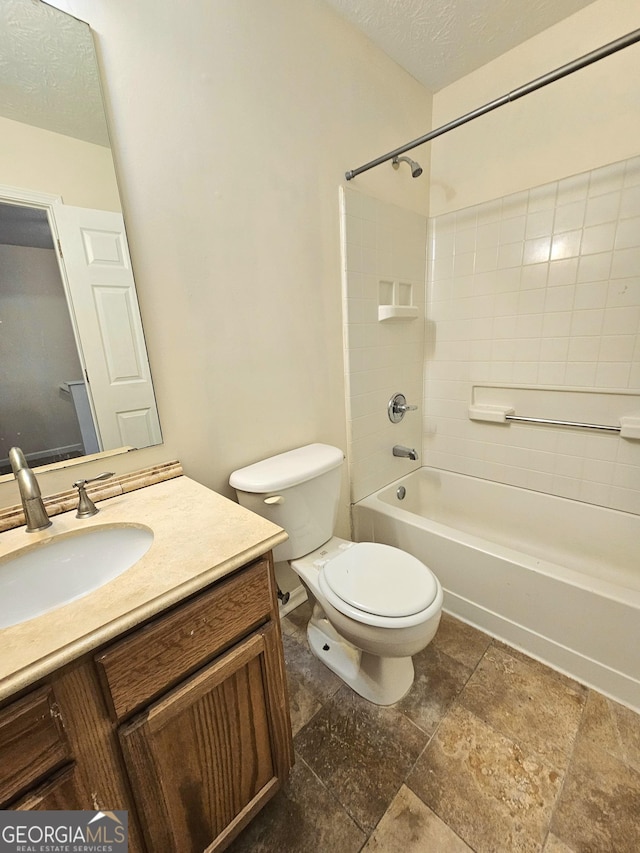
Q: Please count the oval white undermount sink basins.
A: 1